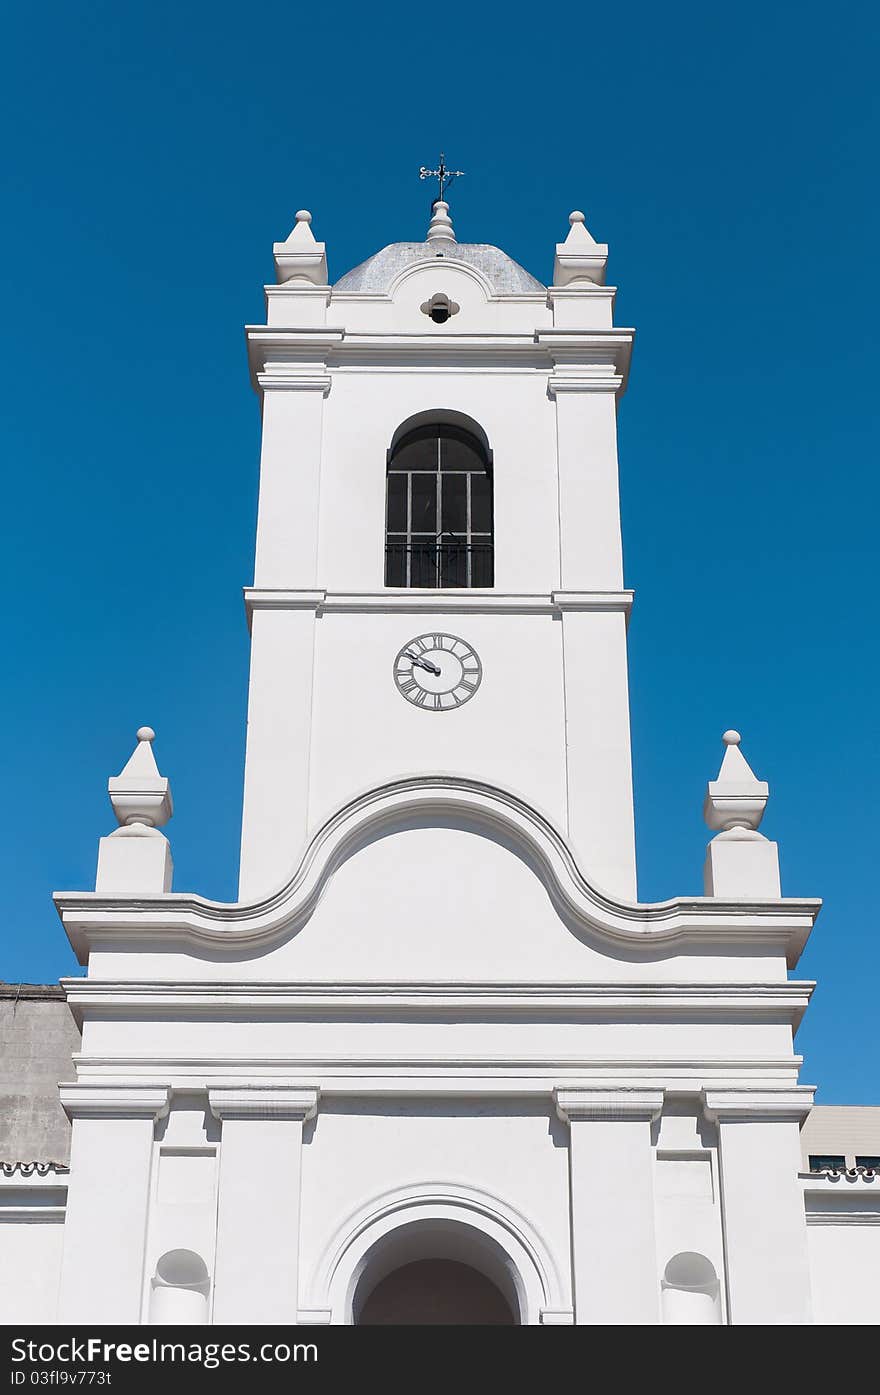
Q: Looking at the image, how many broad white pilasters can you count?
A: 4